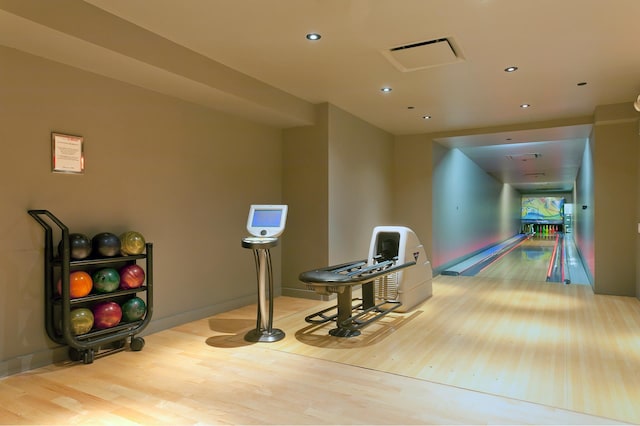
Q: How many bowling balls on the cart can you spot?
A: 9